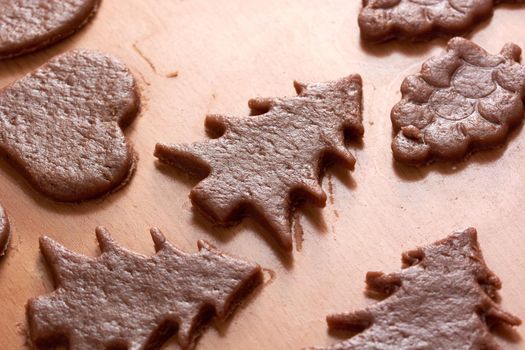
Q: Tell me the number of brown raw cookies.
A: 8